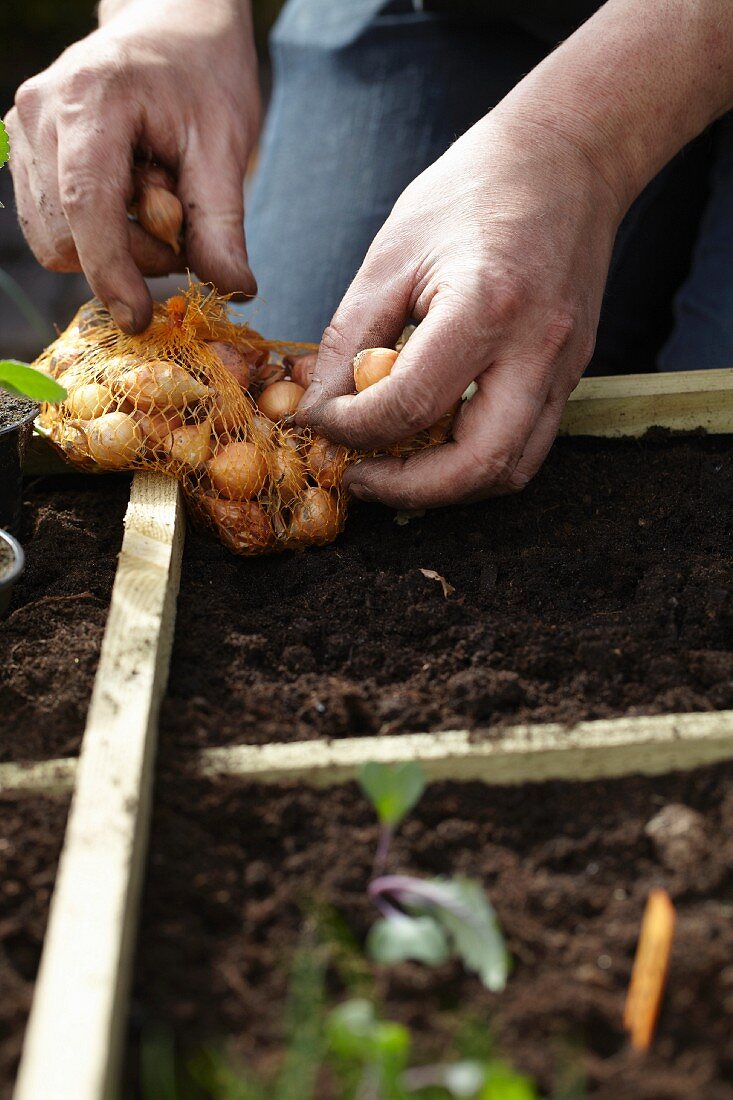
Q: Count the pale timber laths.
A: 3